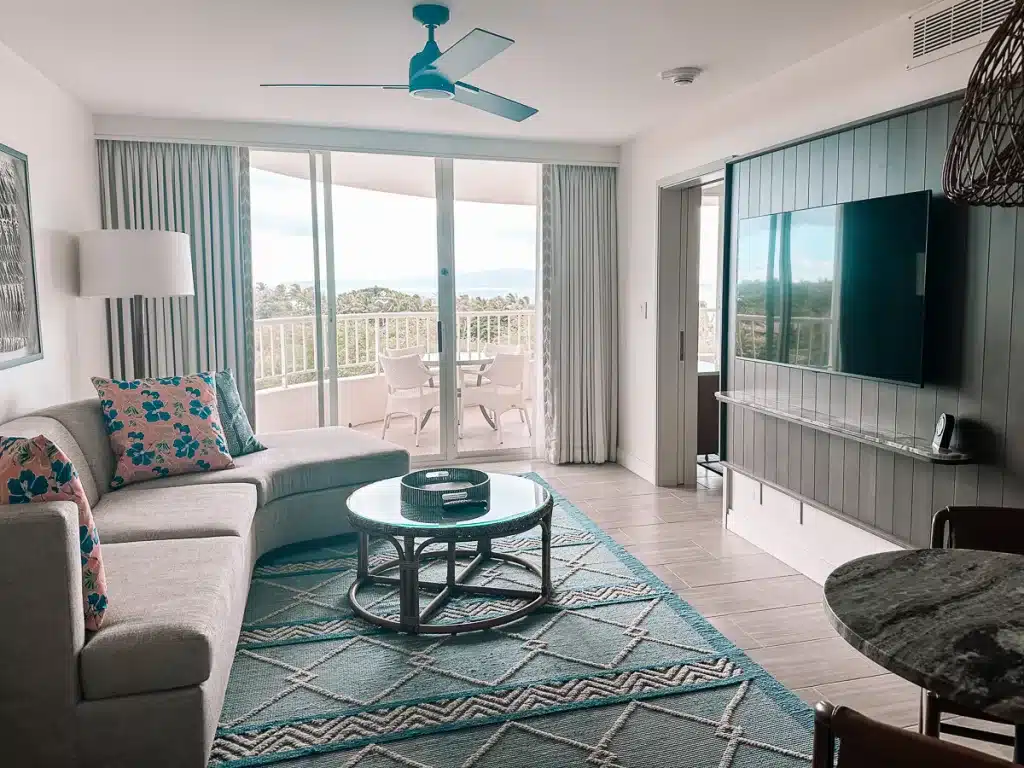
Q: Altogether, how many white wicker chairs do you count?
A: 4